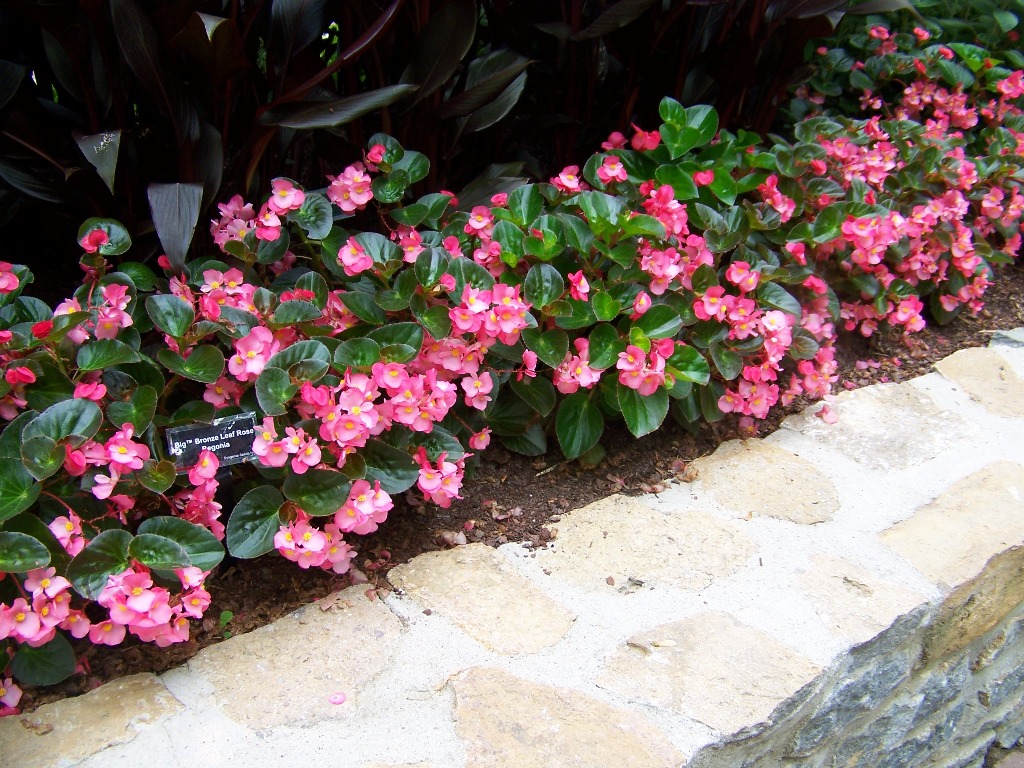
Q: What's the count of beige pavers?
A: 11